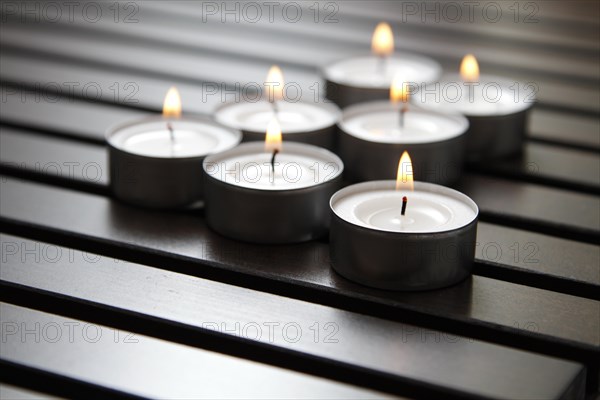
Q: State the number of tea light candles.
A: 7